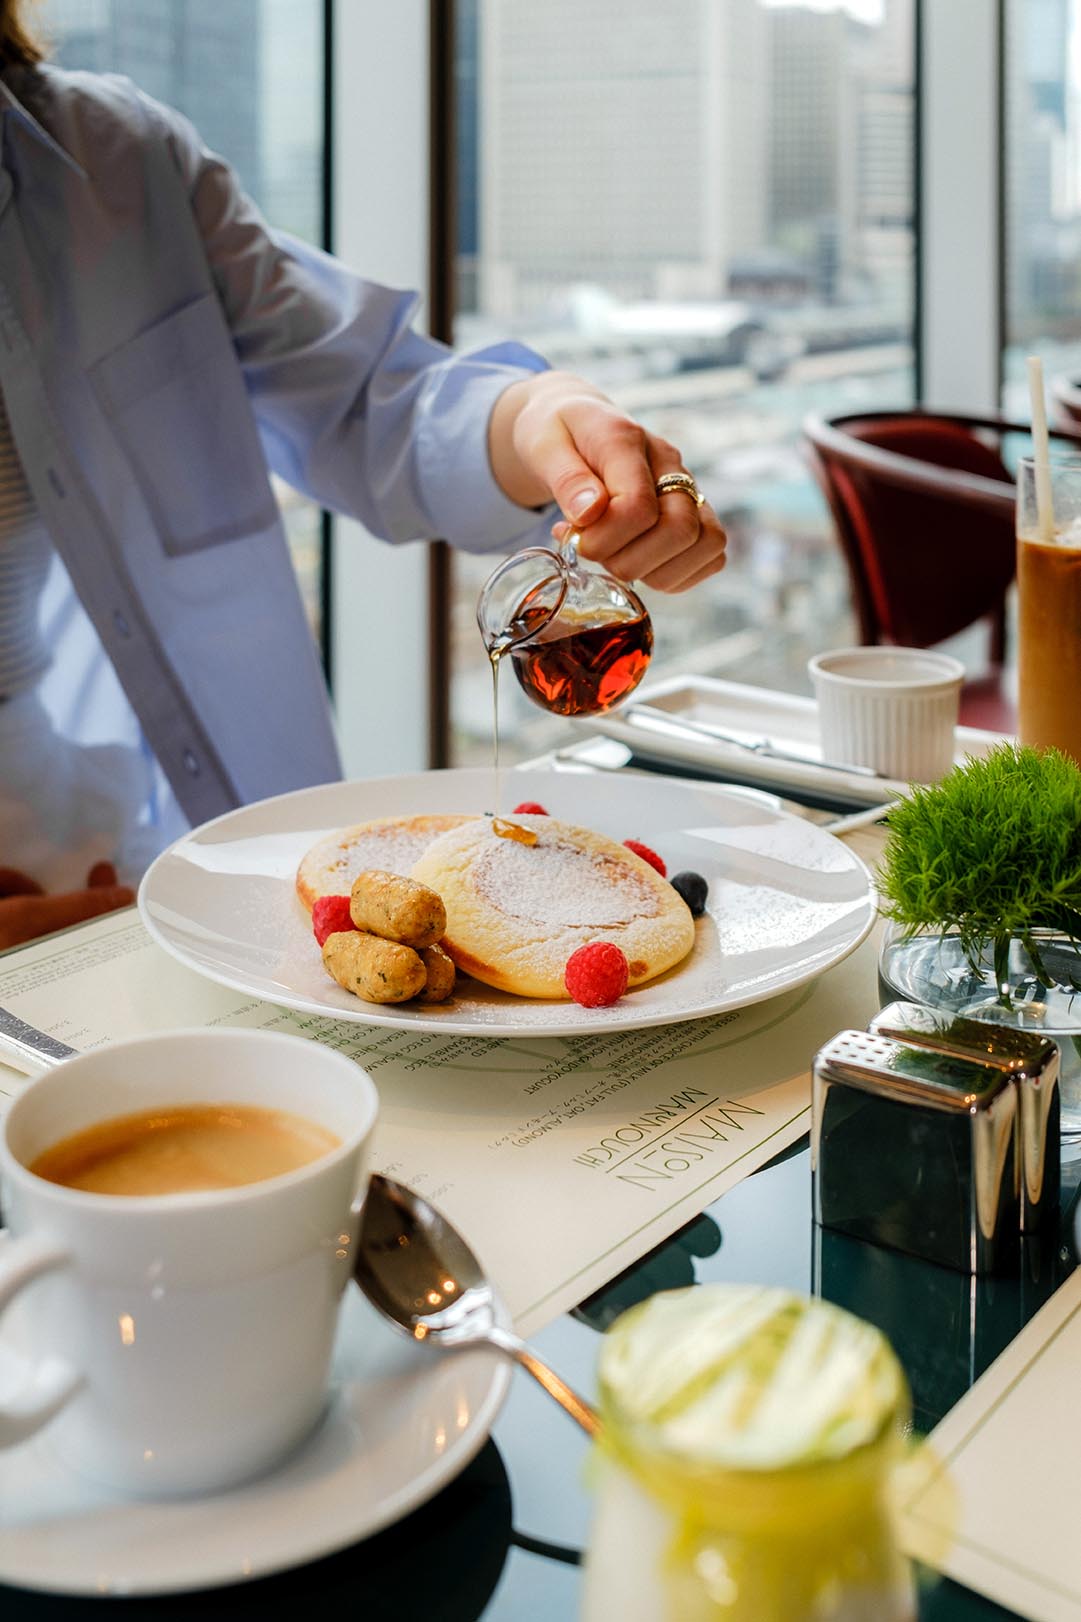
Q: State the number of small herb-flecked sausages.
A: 3